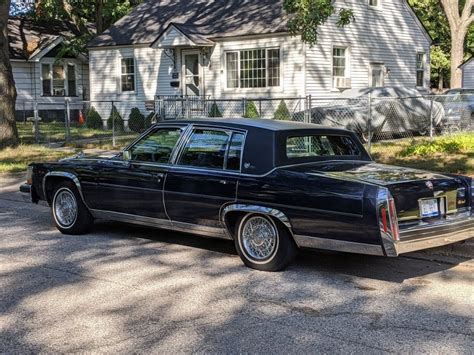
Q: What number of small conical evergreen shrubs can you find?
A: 7